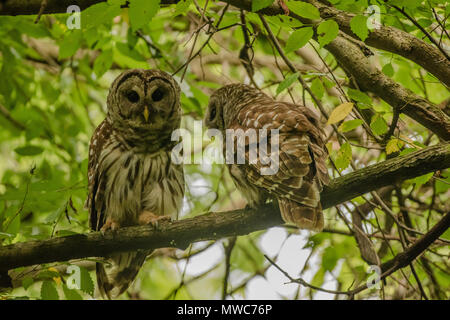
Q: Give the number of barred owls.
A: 2